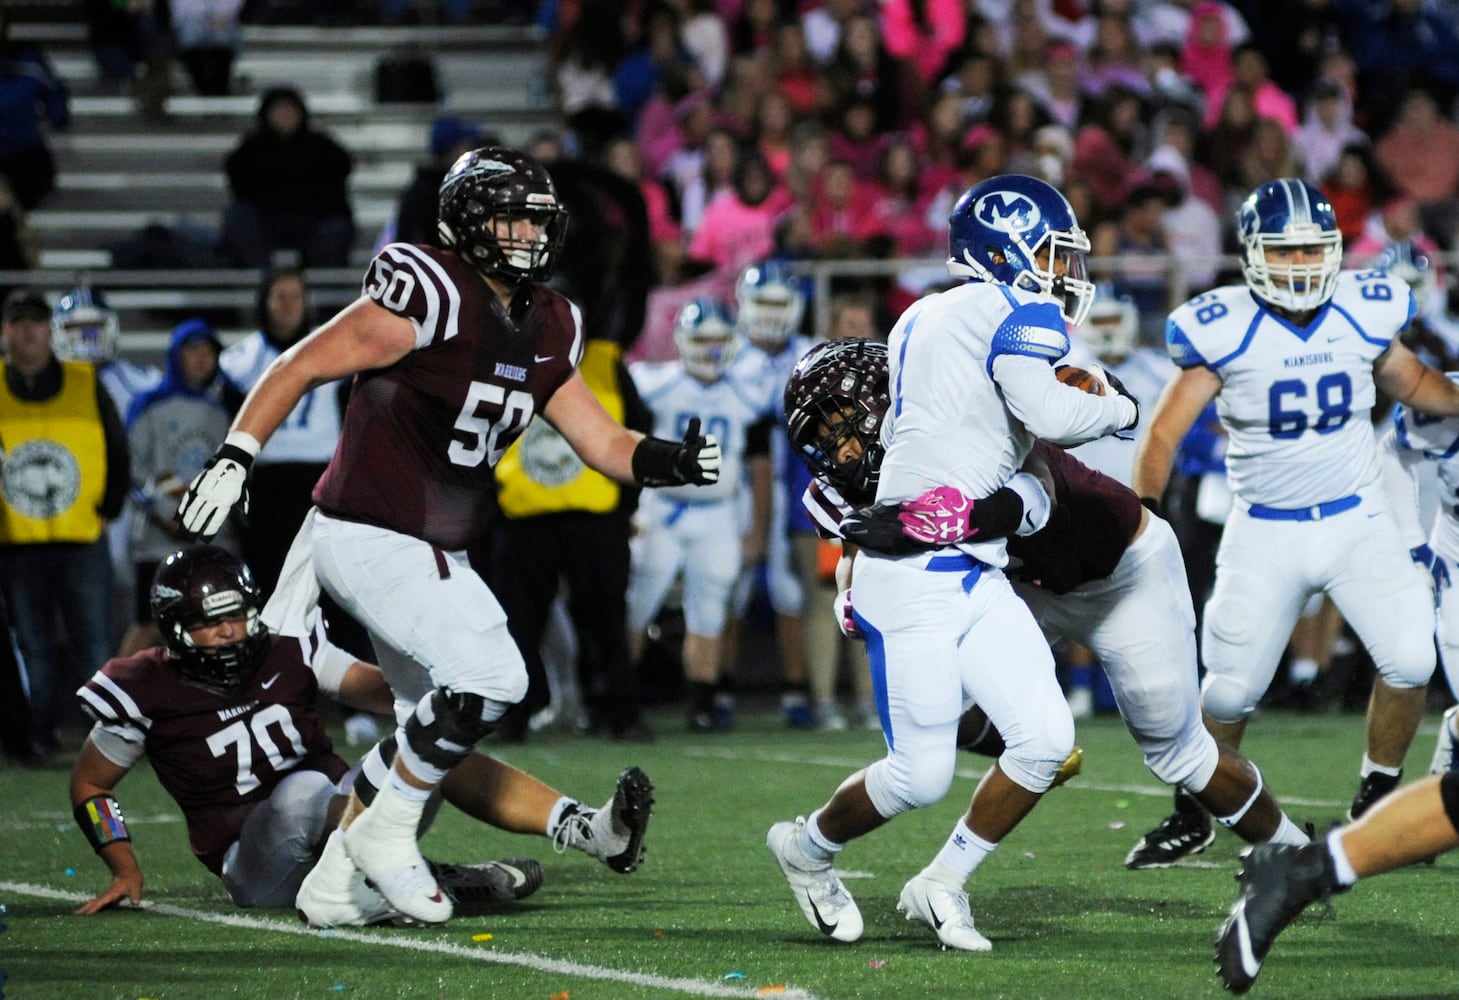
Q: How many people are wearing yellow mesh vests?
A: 2